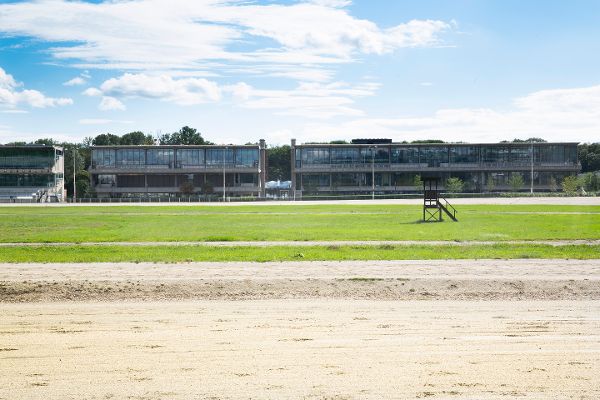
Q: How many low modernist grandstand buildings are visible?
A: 3